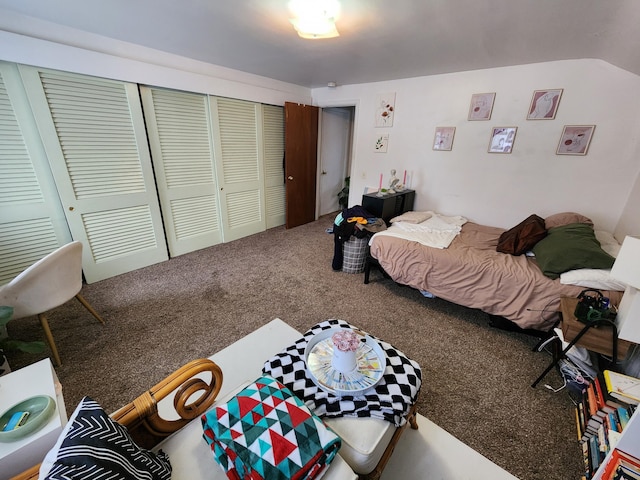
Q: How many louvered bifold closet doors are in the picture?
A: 5